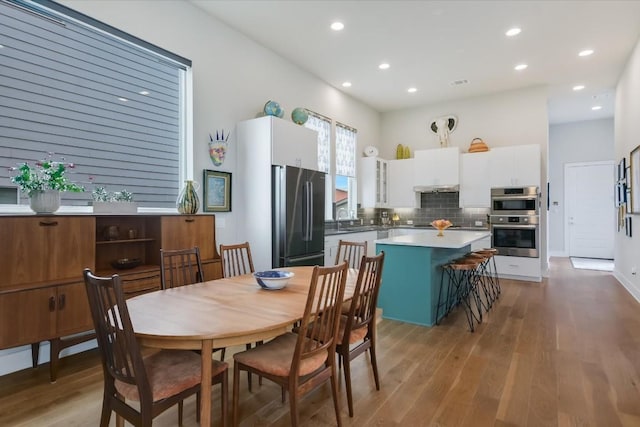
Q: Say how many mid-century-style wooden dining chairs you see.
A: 6